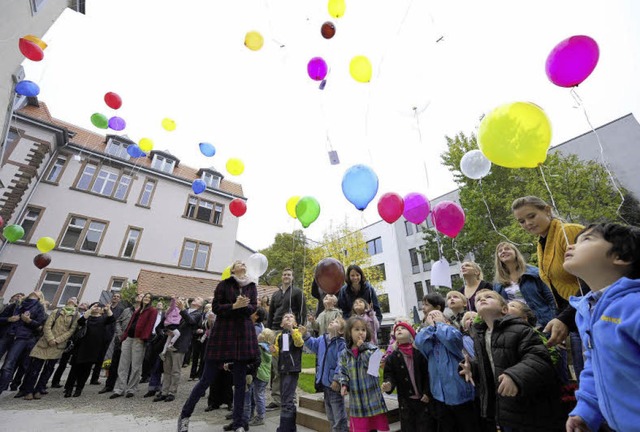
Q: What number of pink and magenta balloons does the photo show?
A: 5